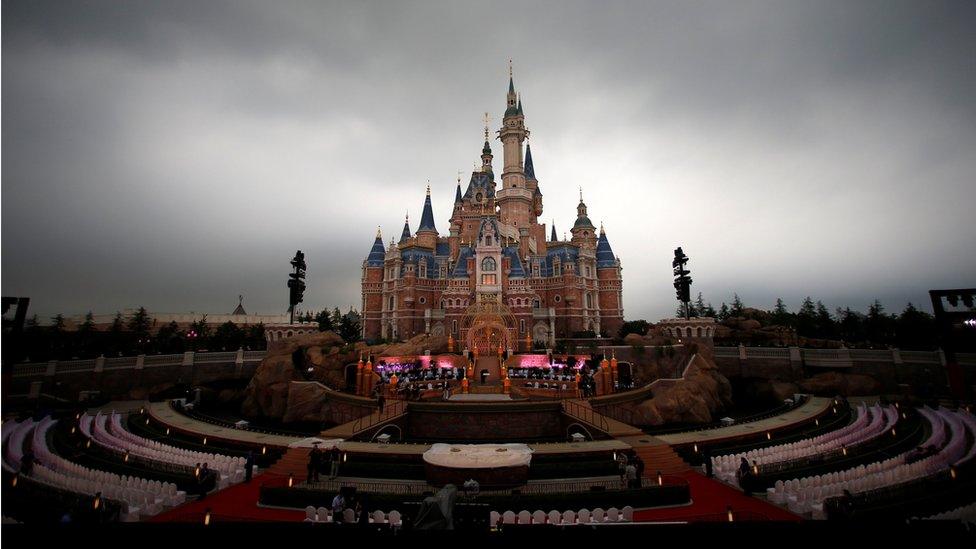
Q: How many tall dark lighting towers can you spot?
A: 2